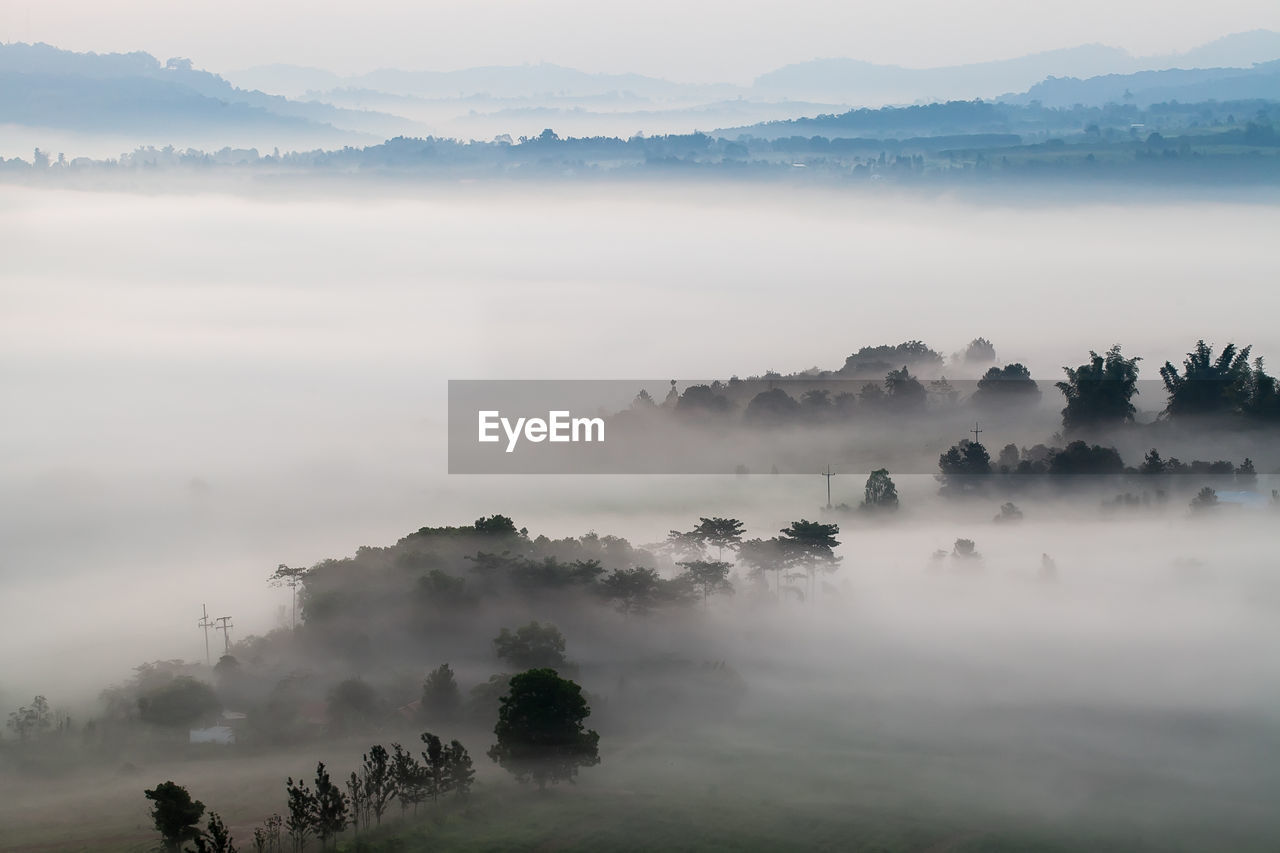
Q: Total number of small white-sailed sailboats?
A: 0